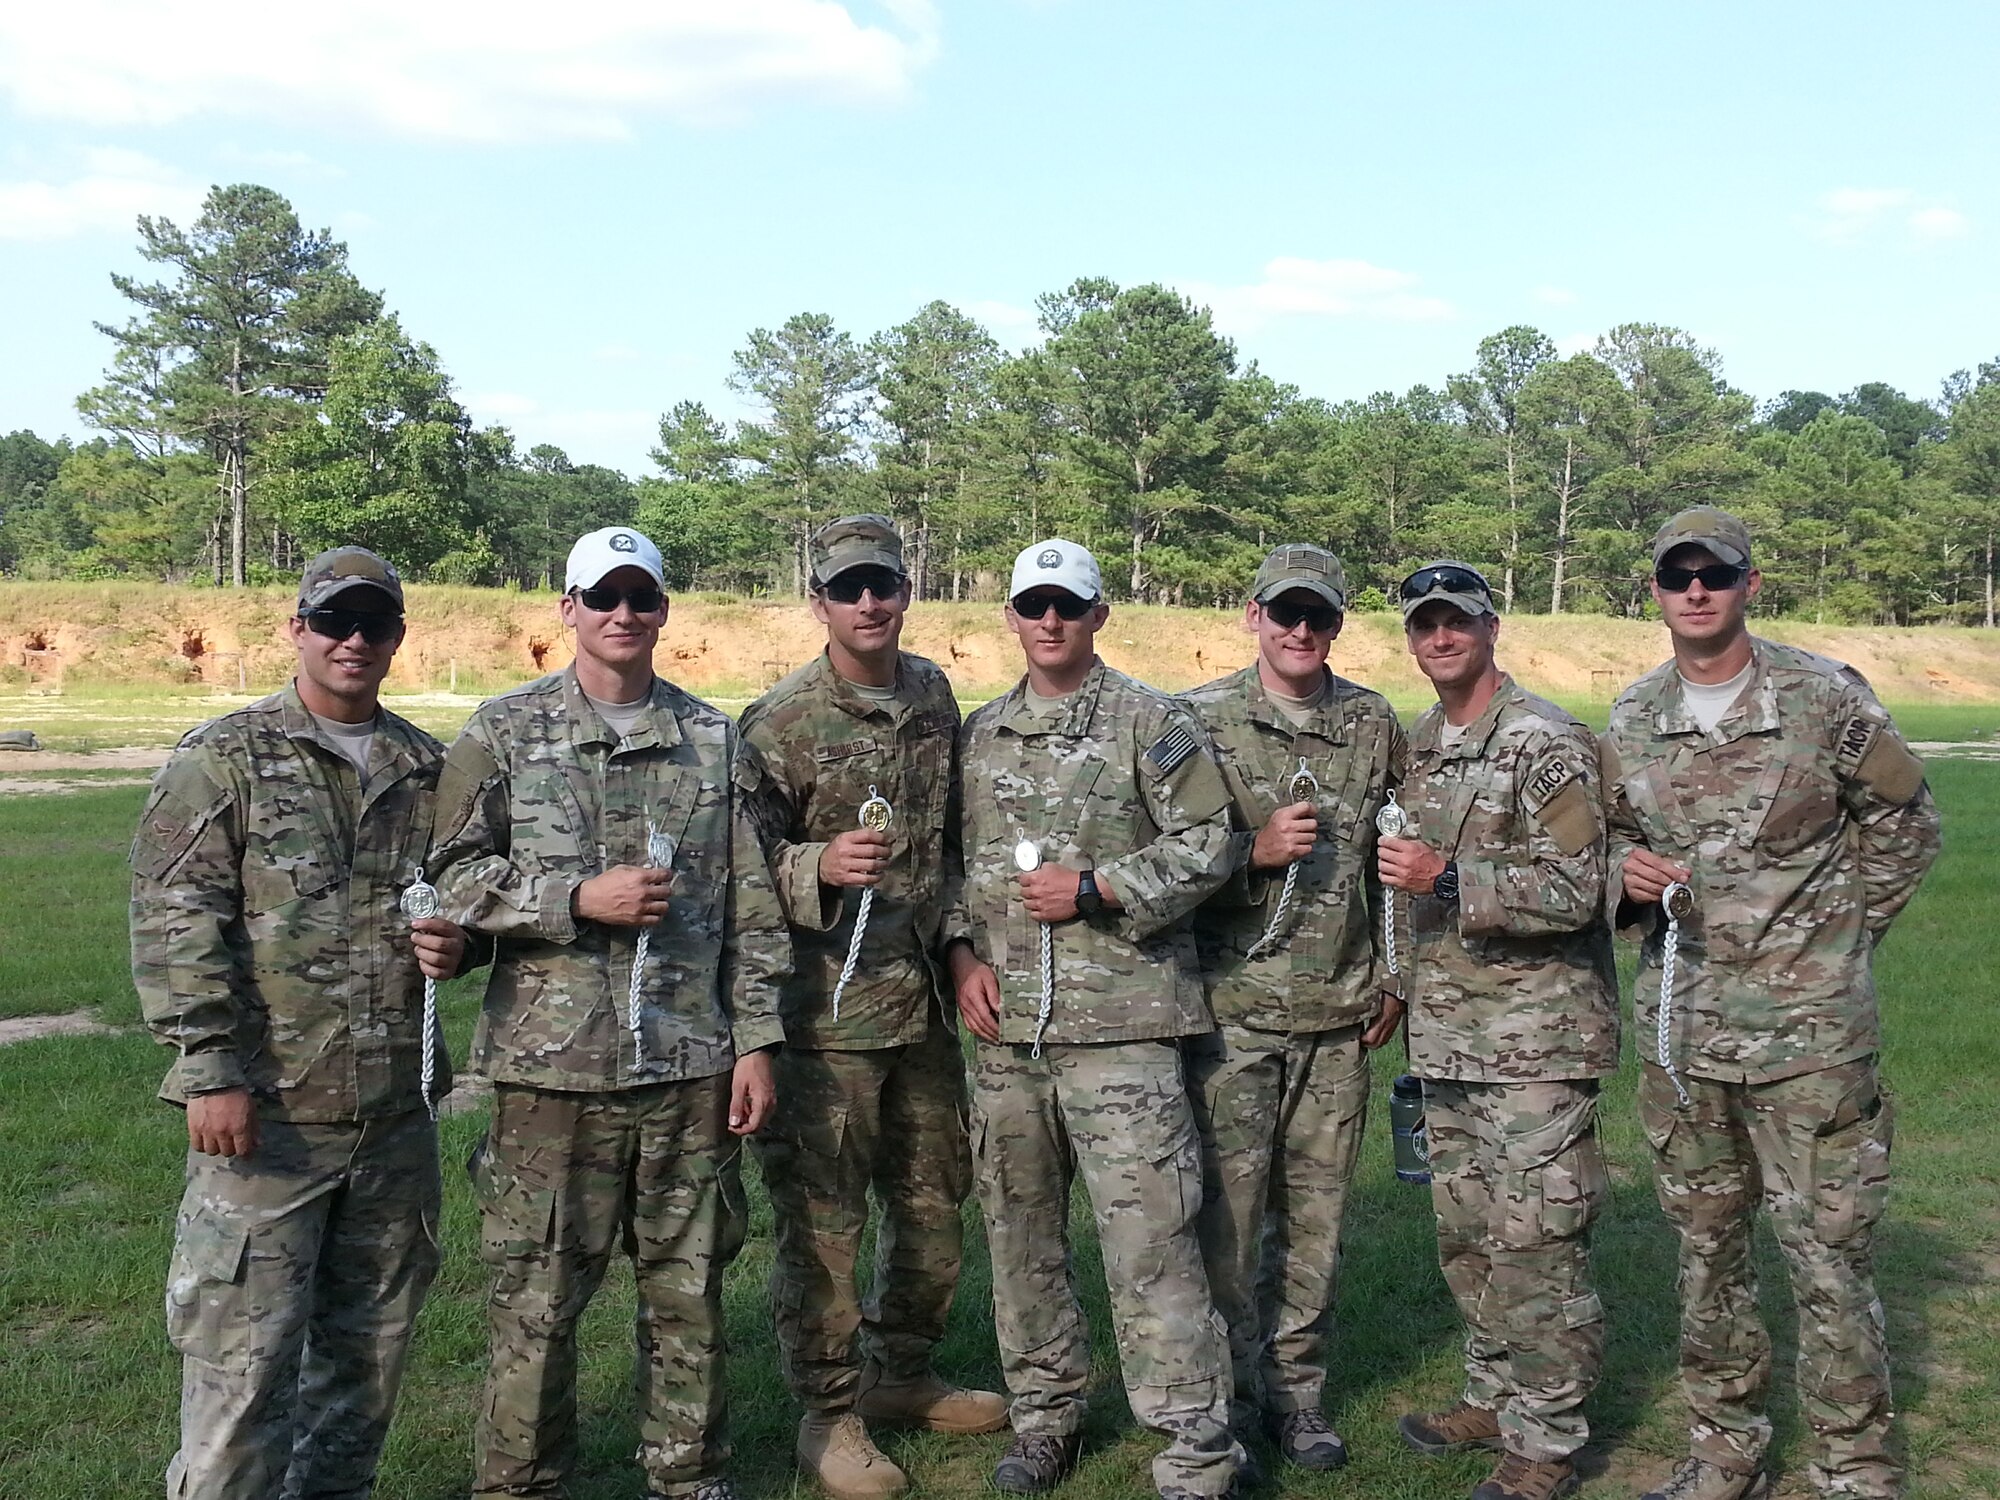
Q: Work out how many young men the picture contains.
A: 7